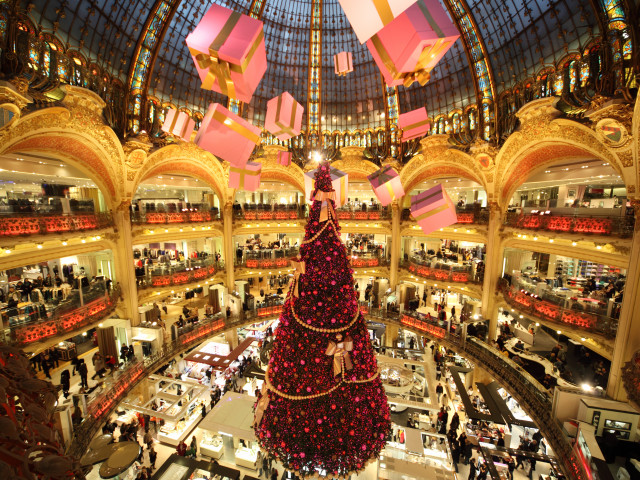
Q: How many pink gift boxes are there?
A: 11